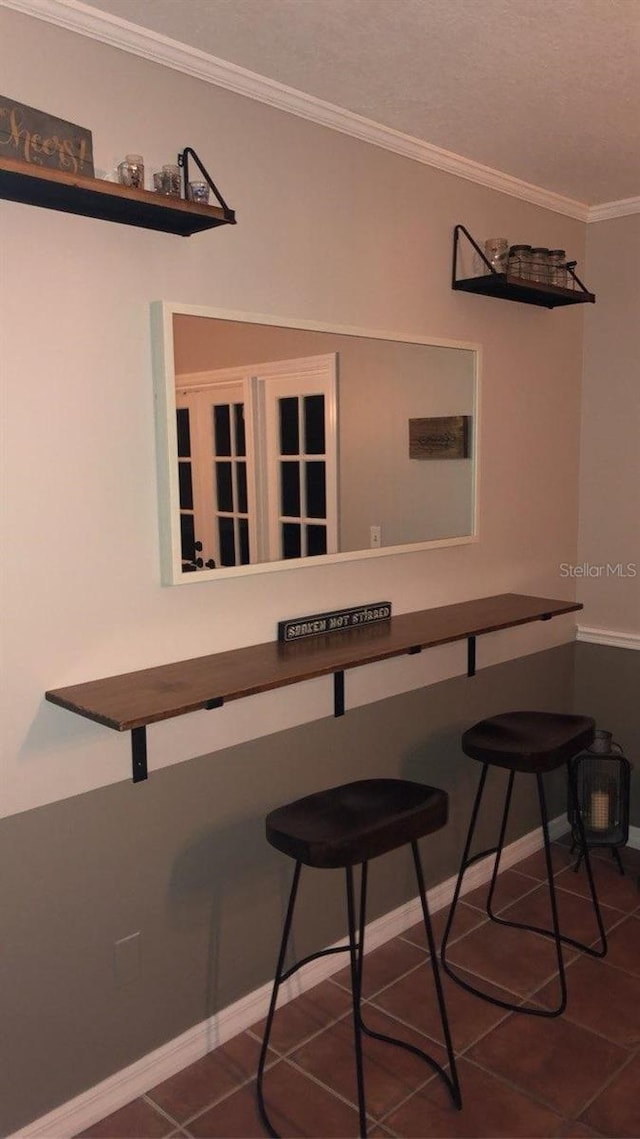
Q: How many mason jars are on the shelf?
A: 4